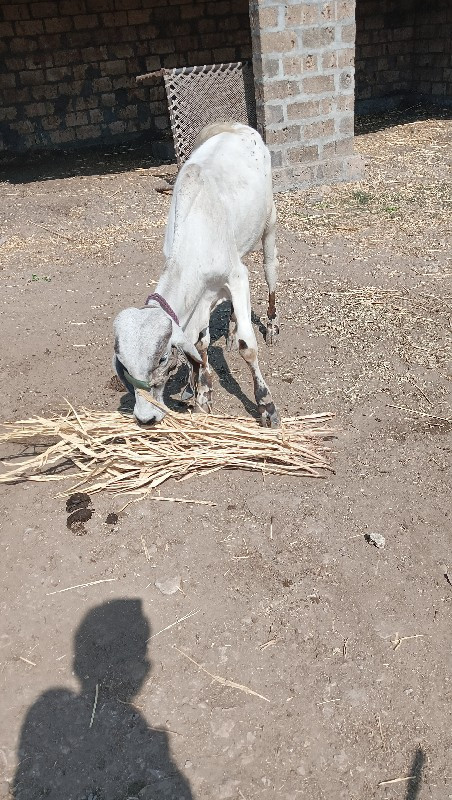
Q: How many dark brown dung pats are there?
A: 3